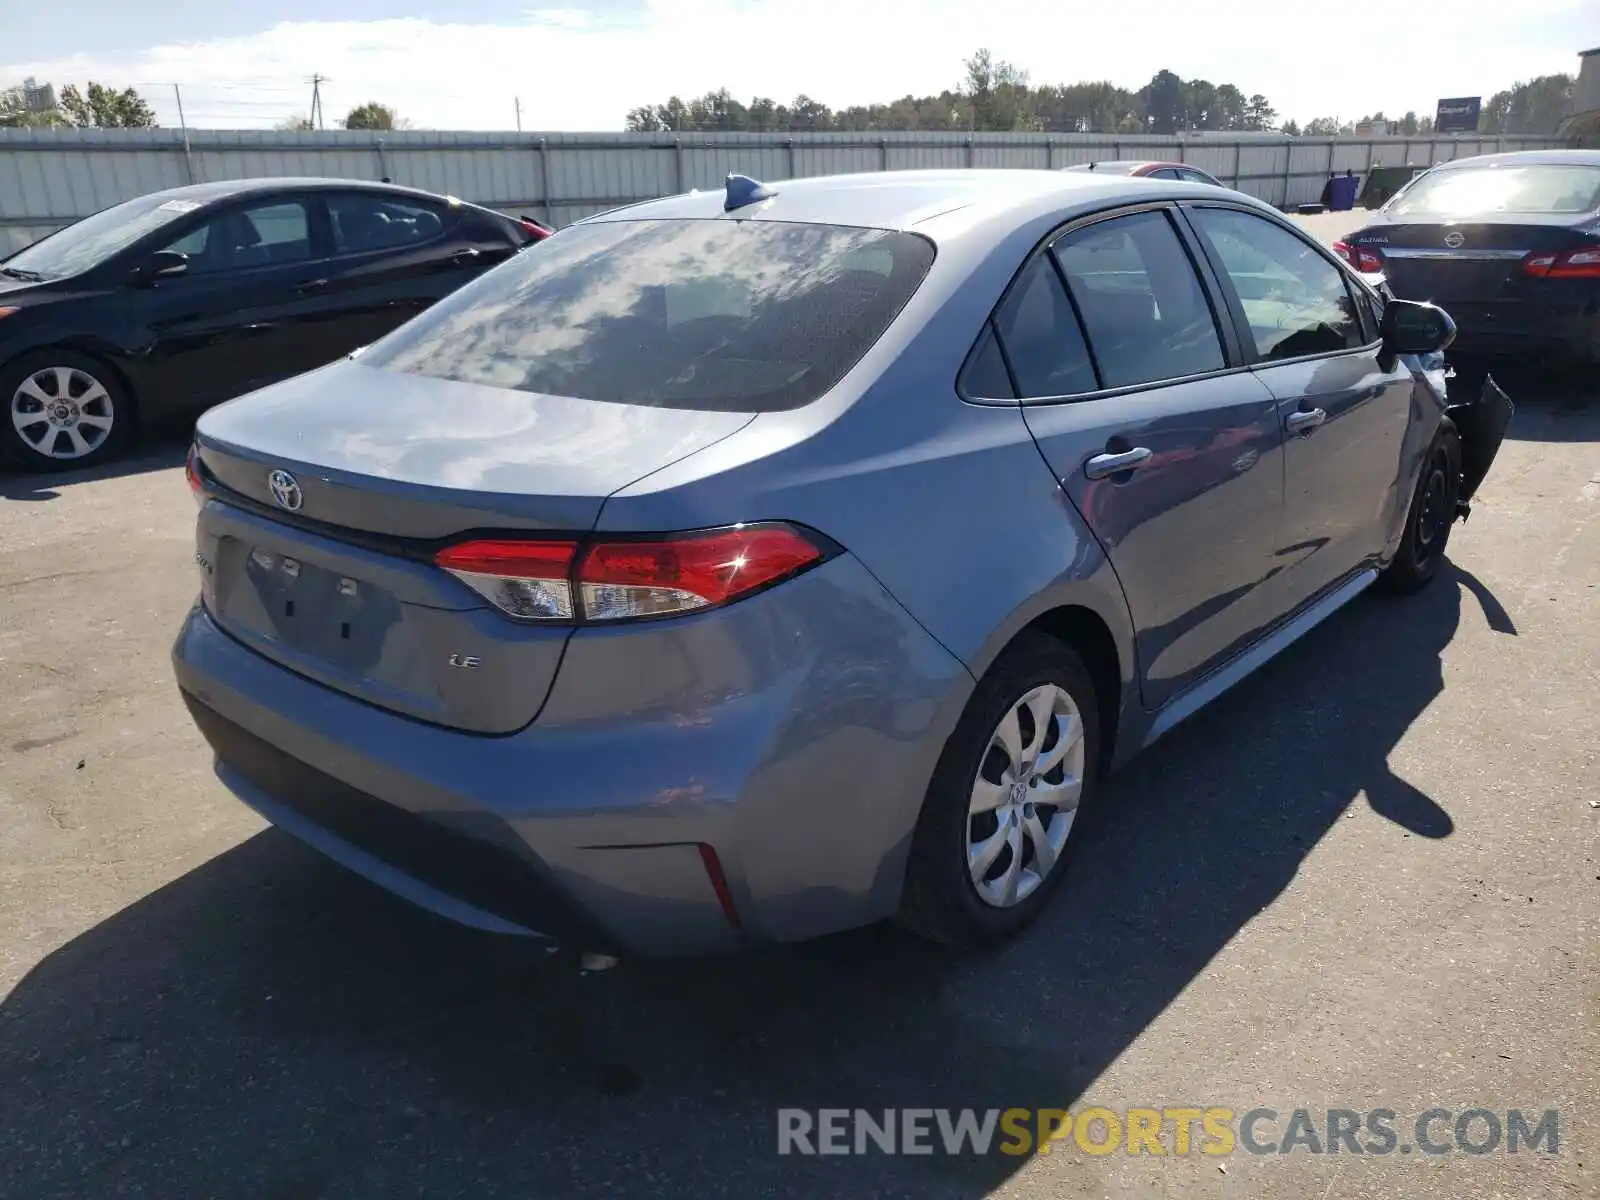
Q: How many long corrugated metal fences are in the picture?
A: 1